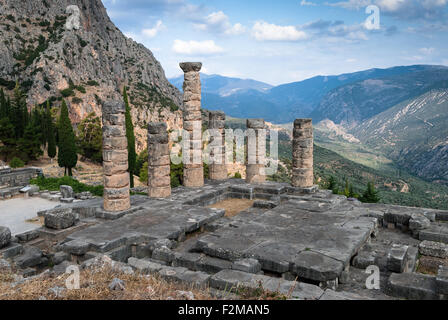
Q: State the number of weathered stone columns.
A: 6